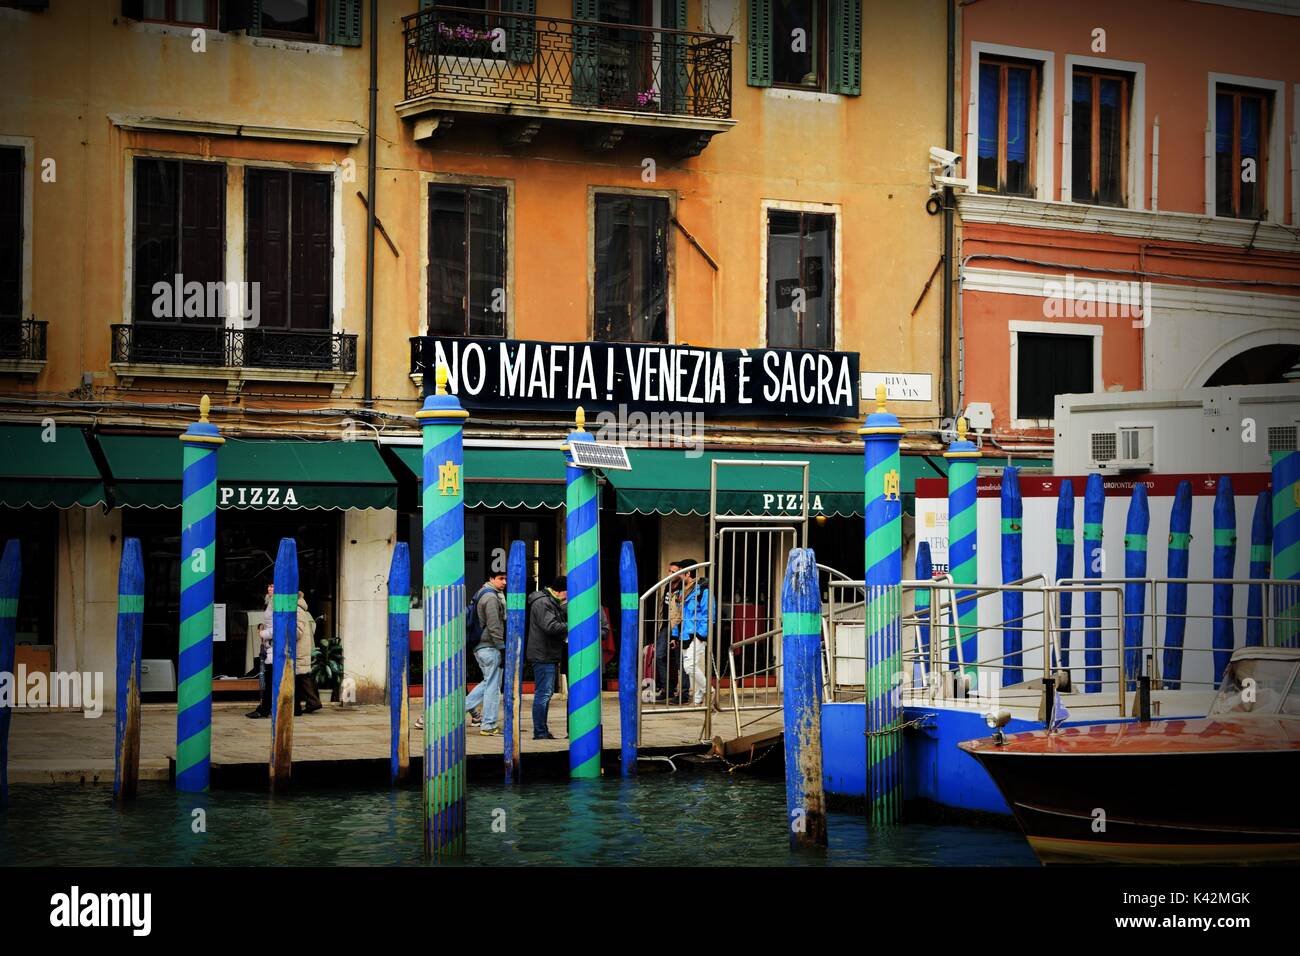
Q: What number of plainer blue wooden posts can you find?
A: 15